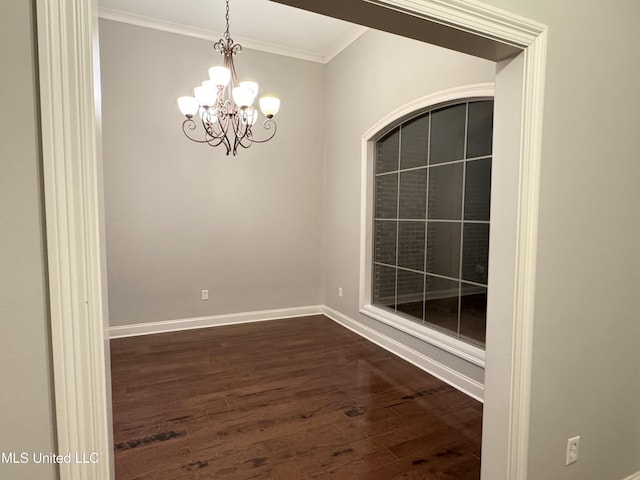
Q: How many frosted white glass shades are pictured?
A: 9